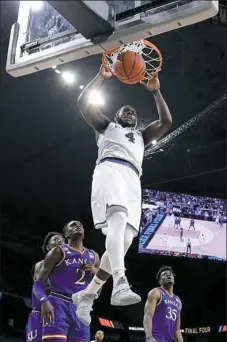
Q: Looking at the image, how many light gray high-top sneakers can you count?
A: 2